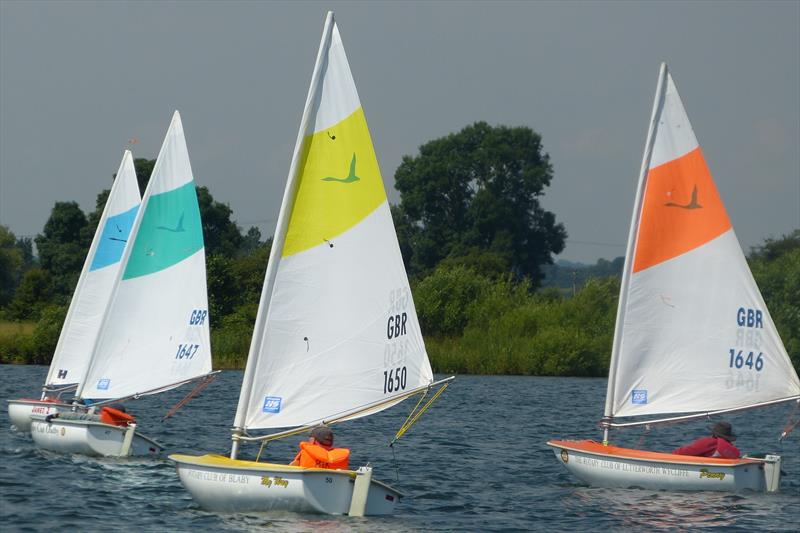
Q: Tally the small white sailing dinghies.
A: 4